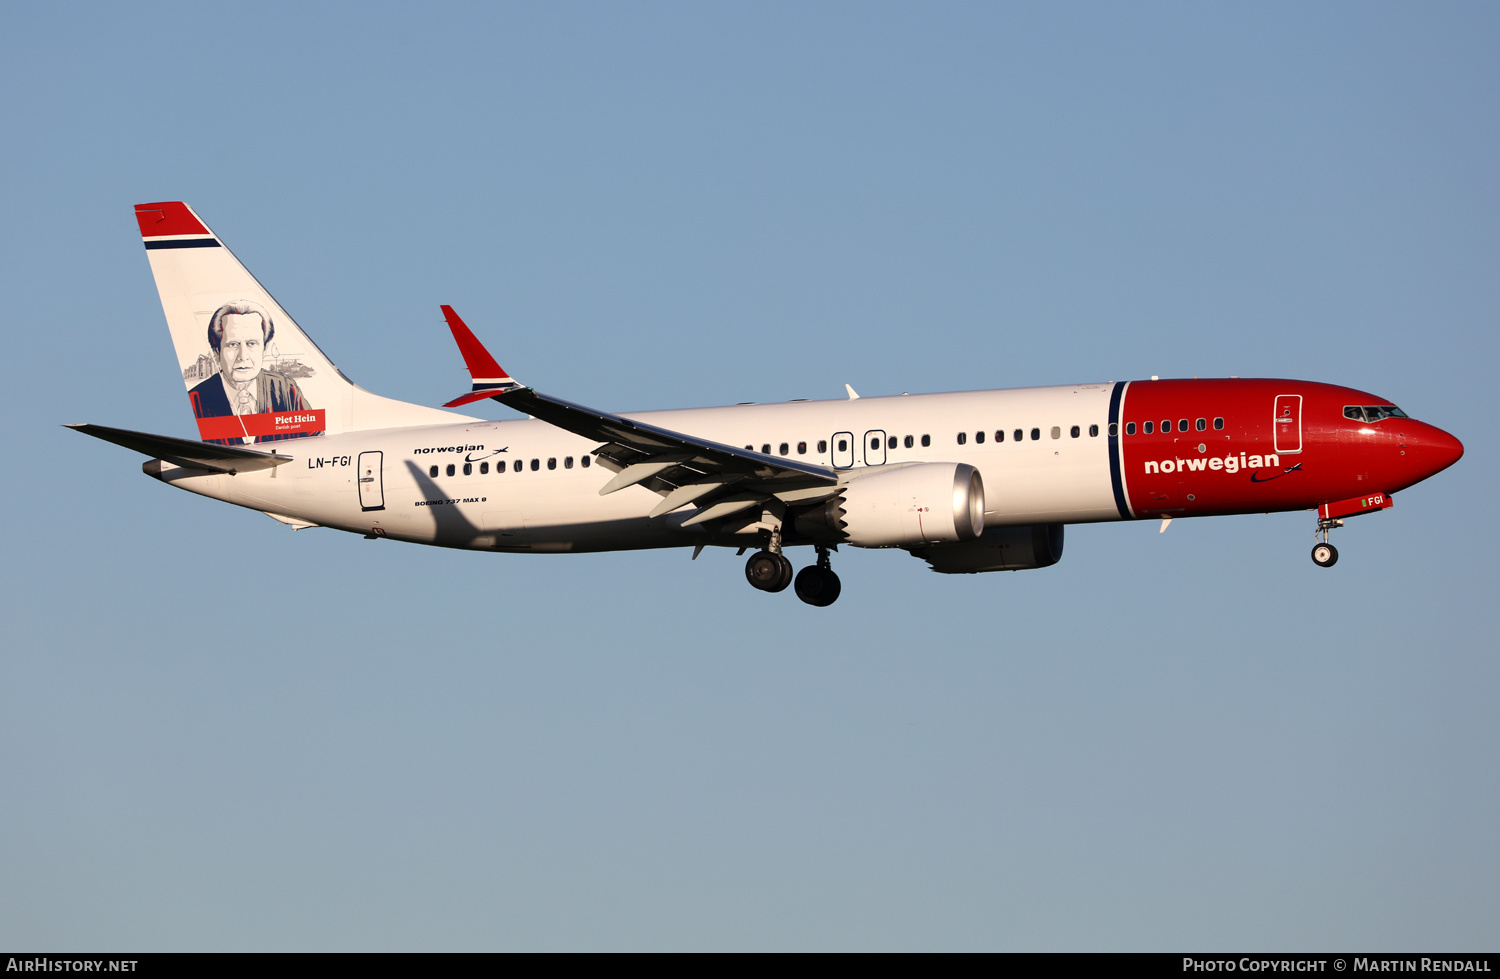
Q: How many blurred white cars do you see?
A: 0